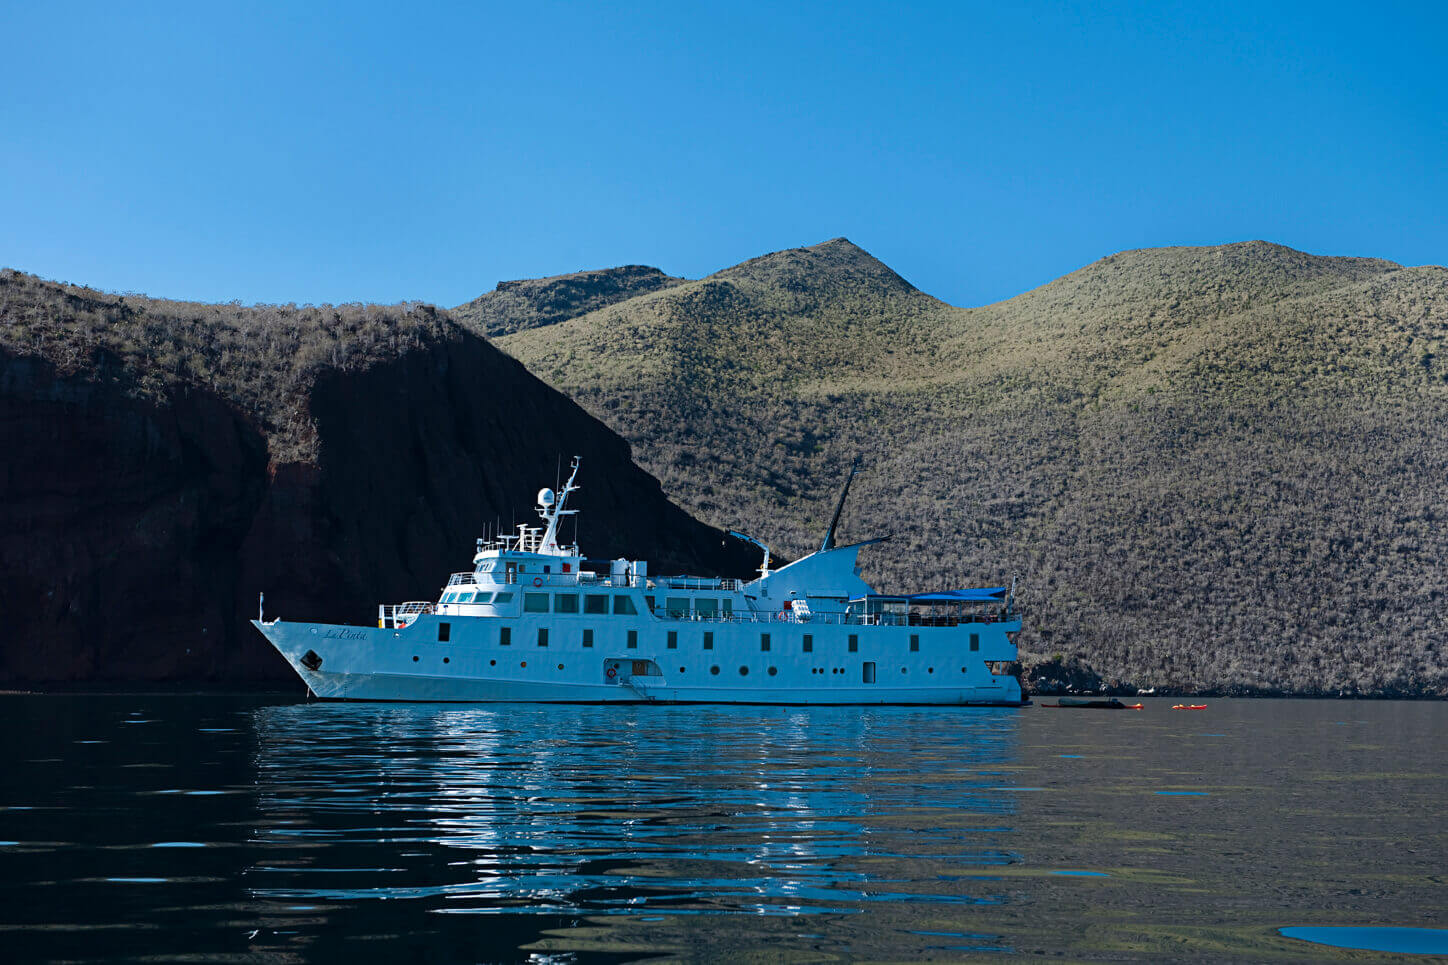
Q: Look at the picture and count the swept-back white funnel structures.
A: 1